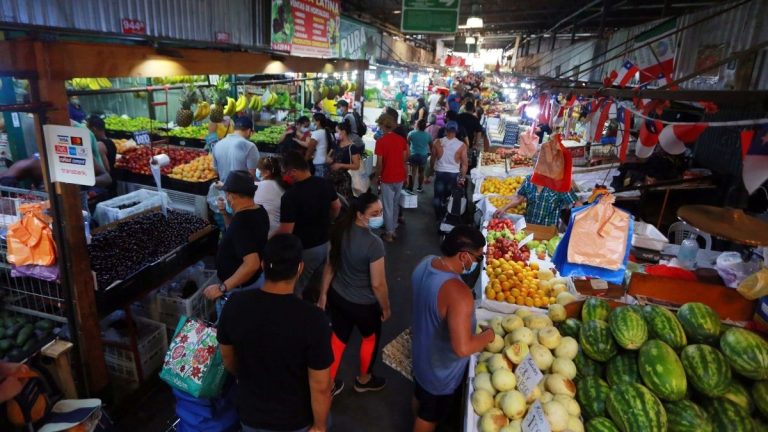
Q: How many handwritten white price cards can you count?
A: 2